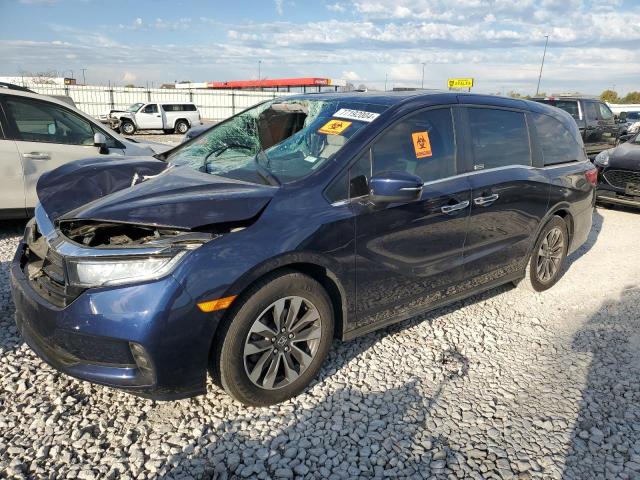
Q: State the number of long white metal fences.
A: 1